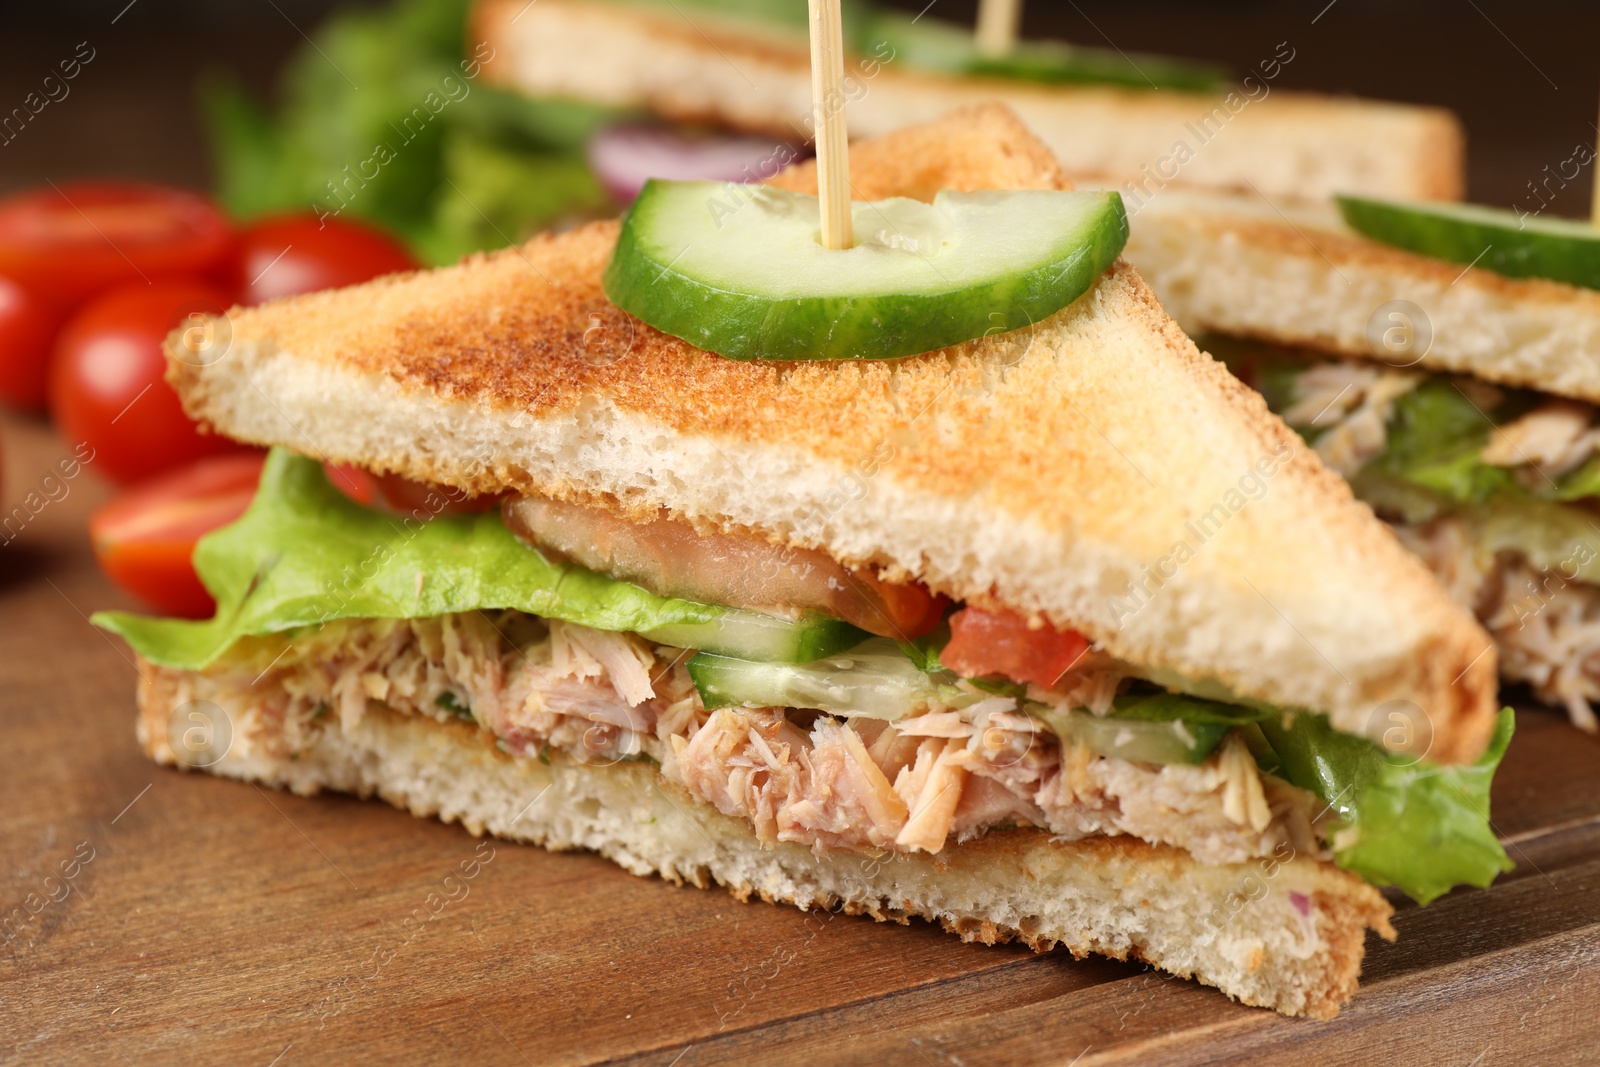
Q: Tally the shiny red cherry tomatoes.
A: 5